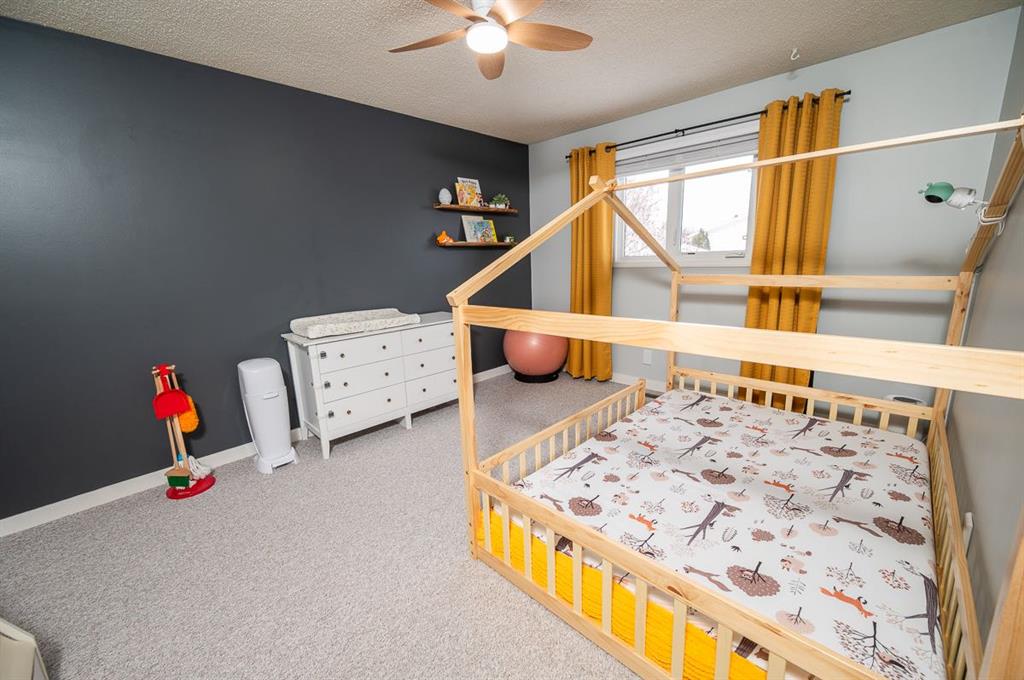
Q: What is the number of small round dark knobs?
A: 12